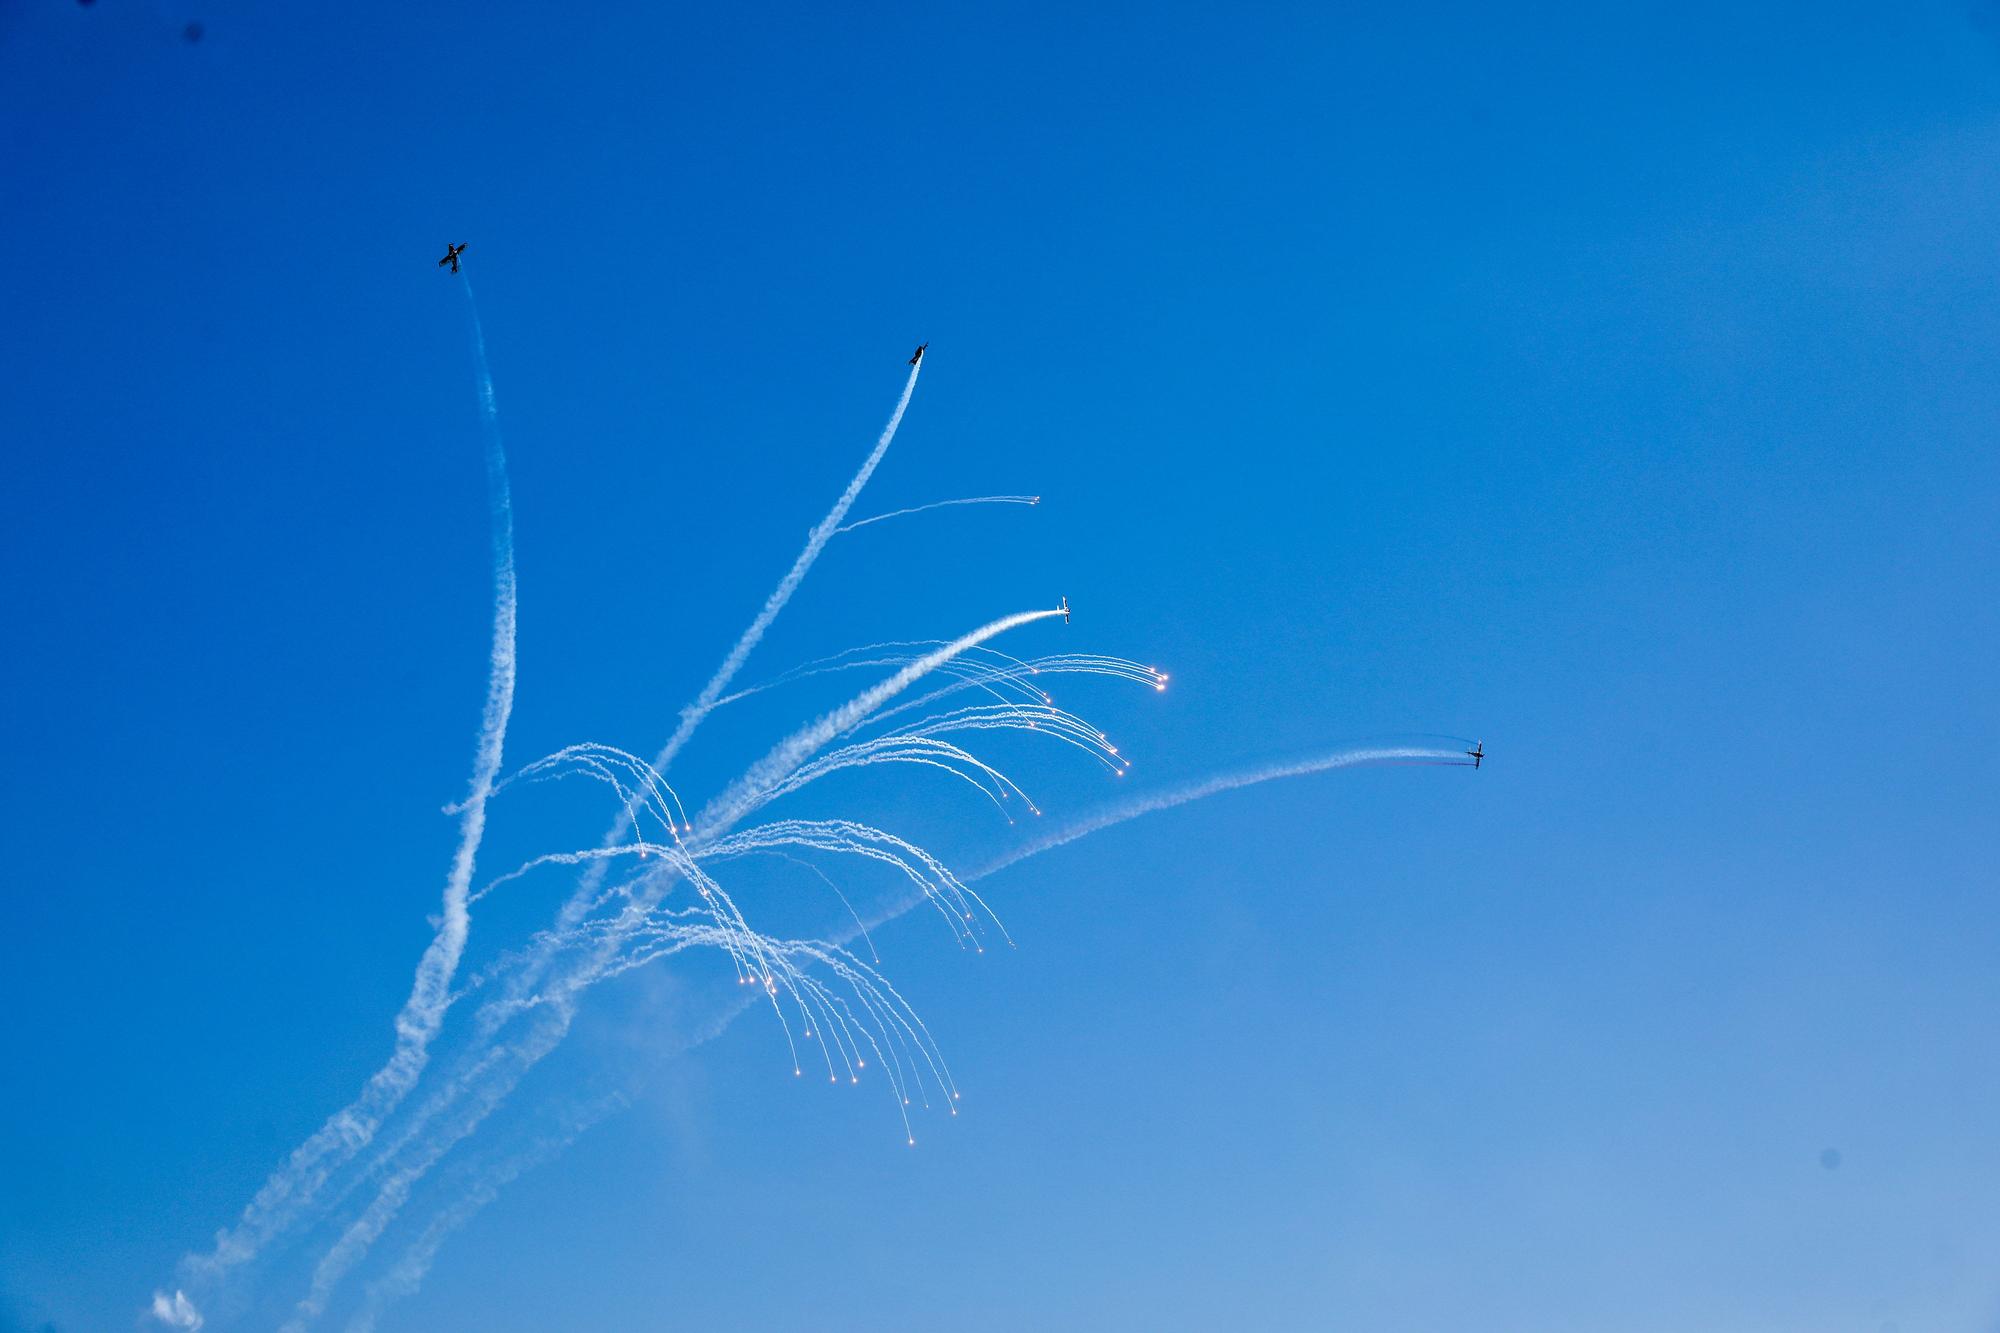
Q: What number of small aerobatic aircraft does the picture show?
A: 4